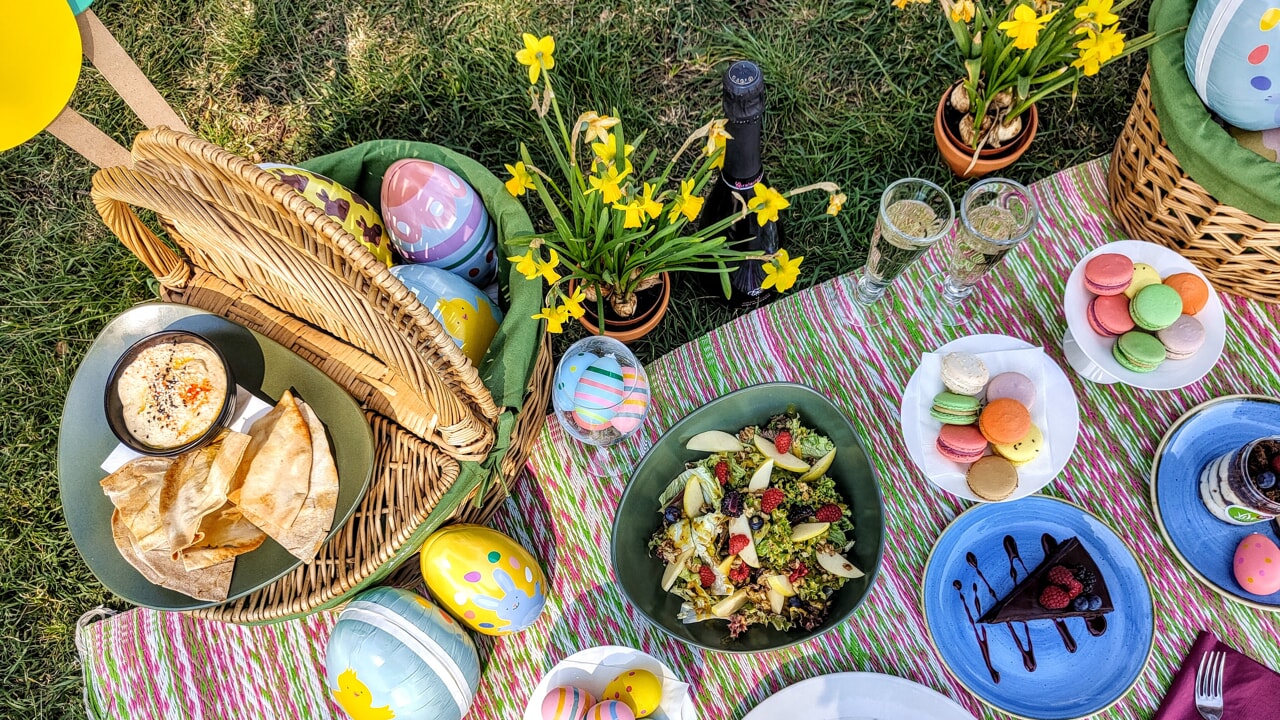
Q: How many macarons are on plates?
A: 14